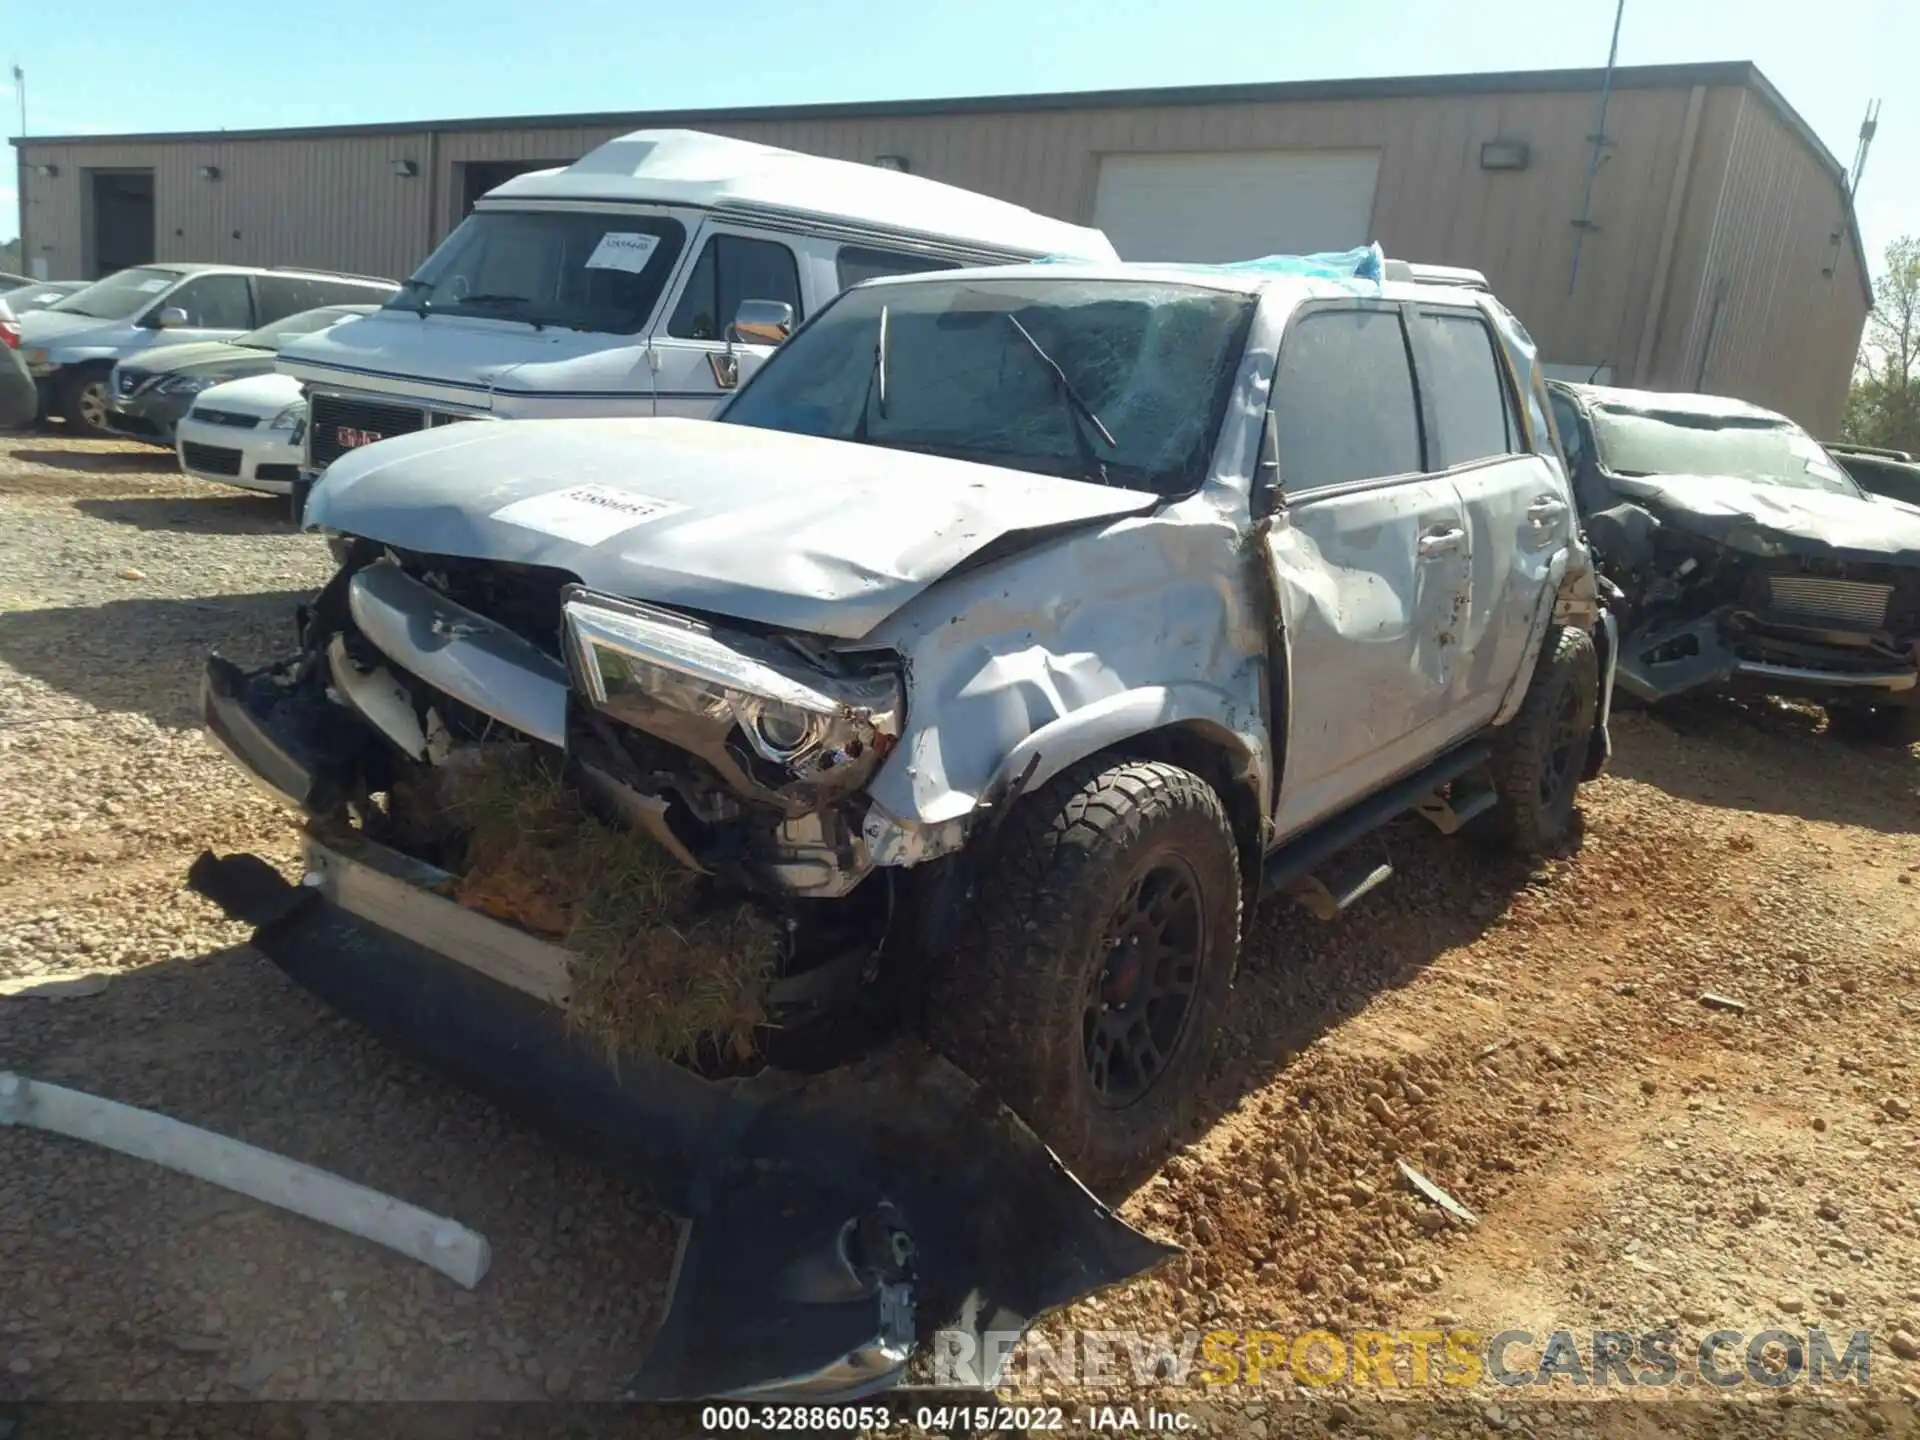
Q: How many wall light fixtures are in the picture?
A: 5